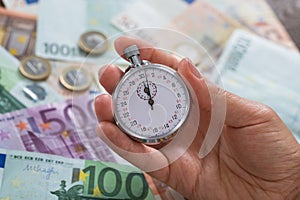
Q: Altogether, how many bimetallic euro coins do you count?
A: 3